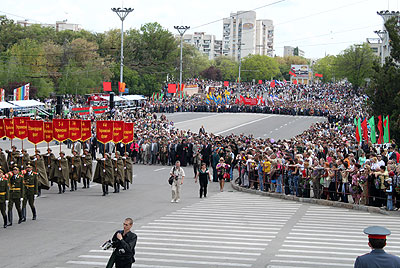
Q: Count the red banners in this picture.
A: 11